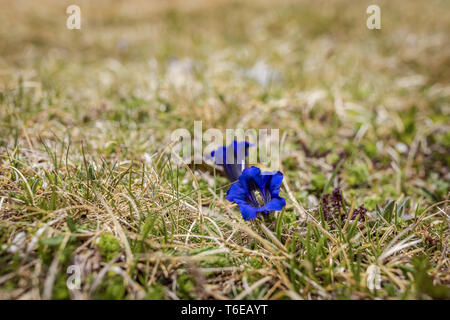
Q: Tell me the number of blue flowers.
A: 2